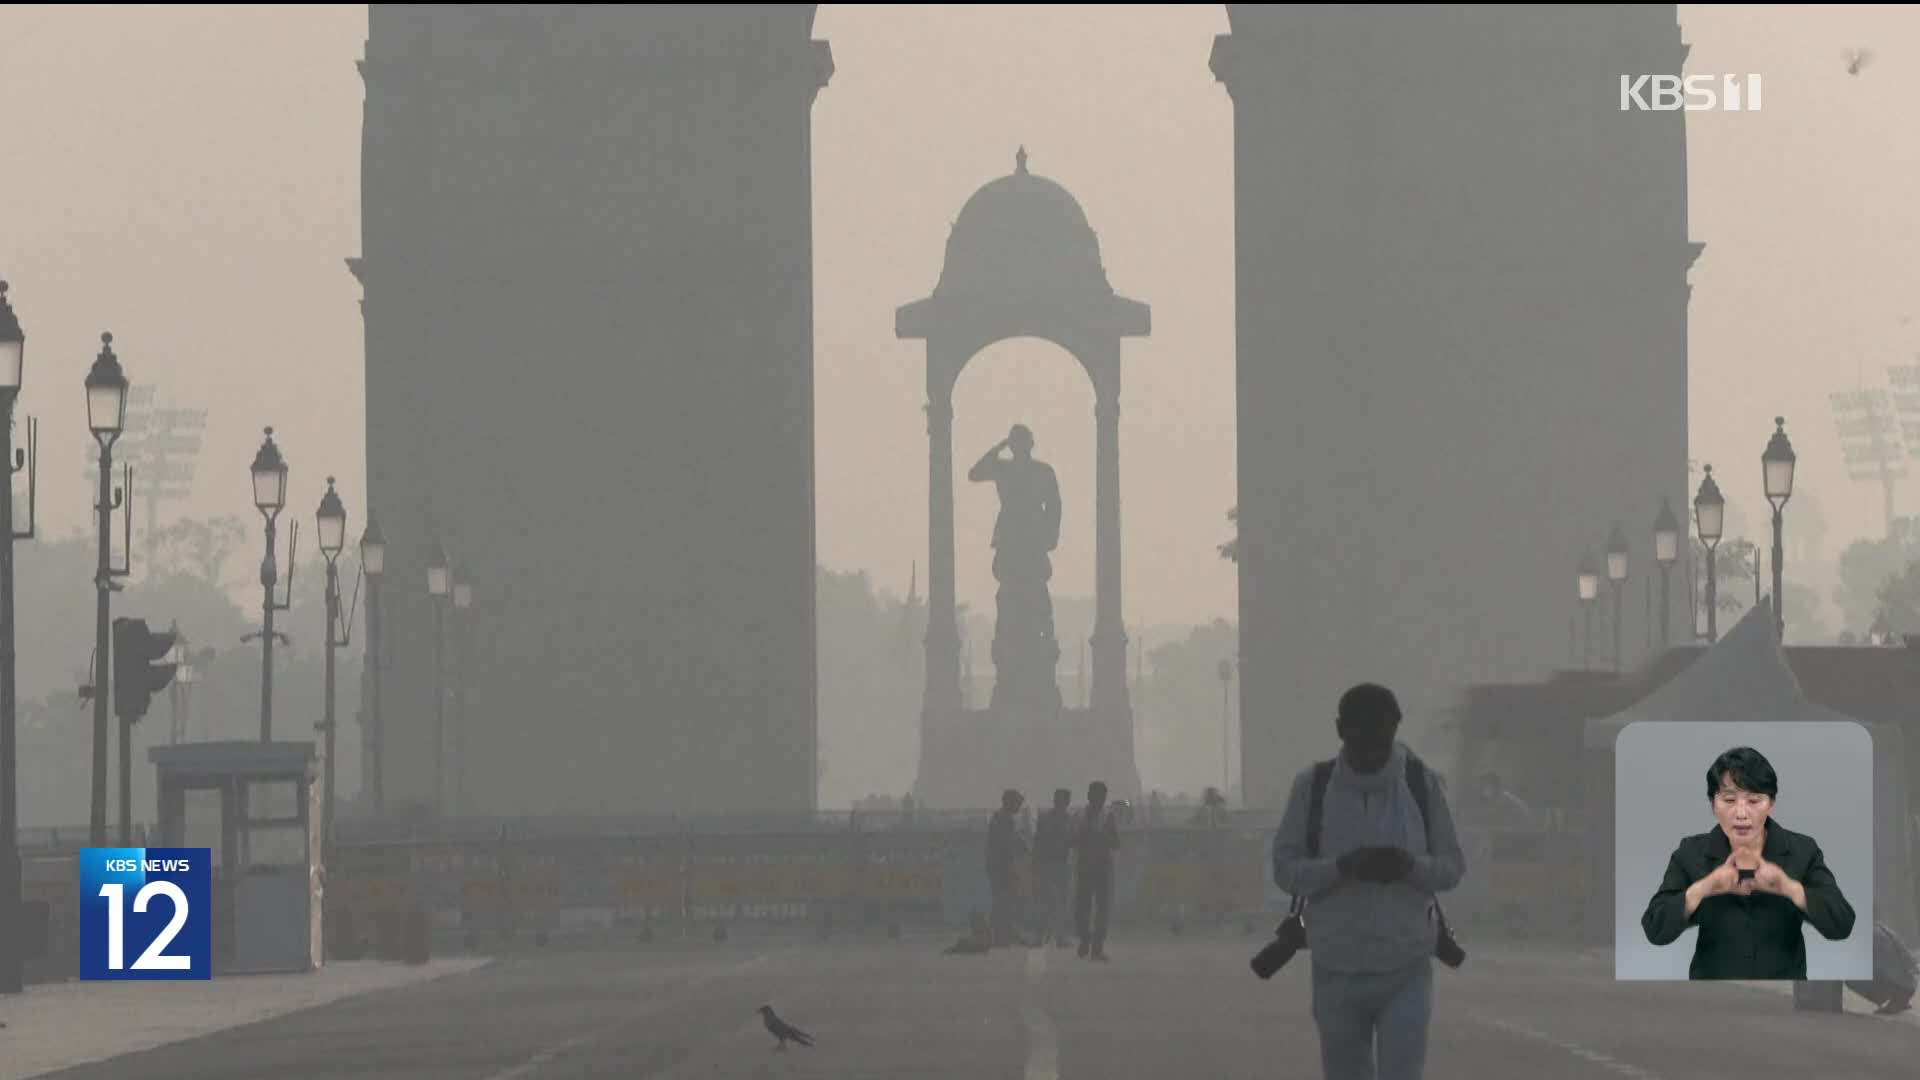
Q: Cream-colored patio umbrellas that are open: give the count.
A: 0